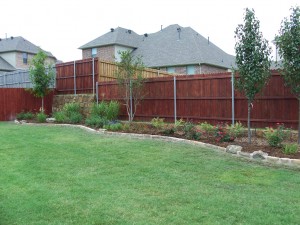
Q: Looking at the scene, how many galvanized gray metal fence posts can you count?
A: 6